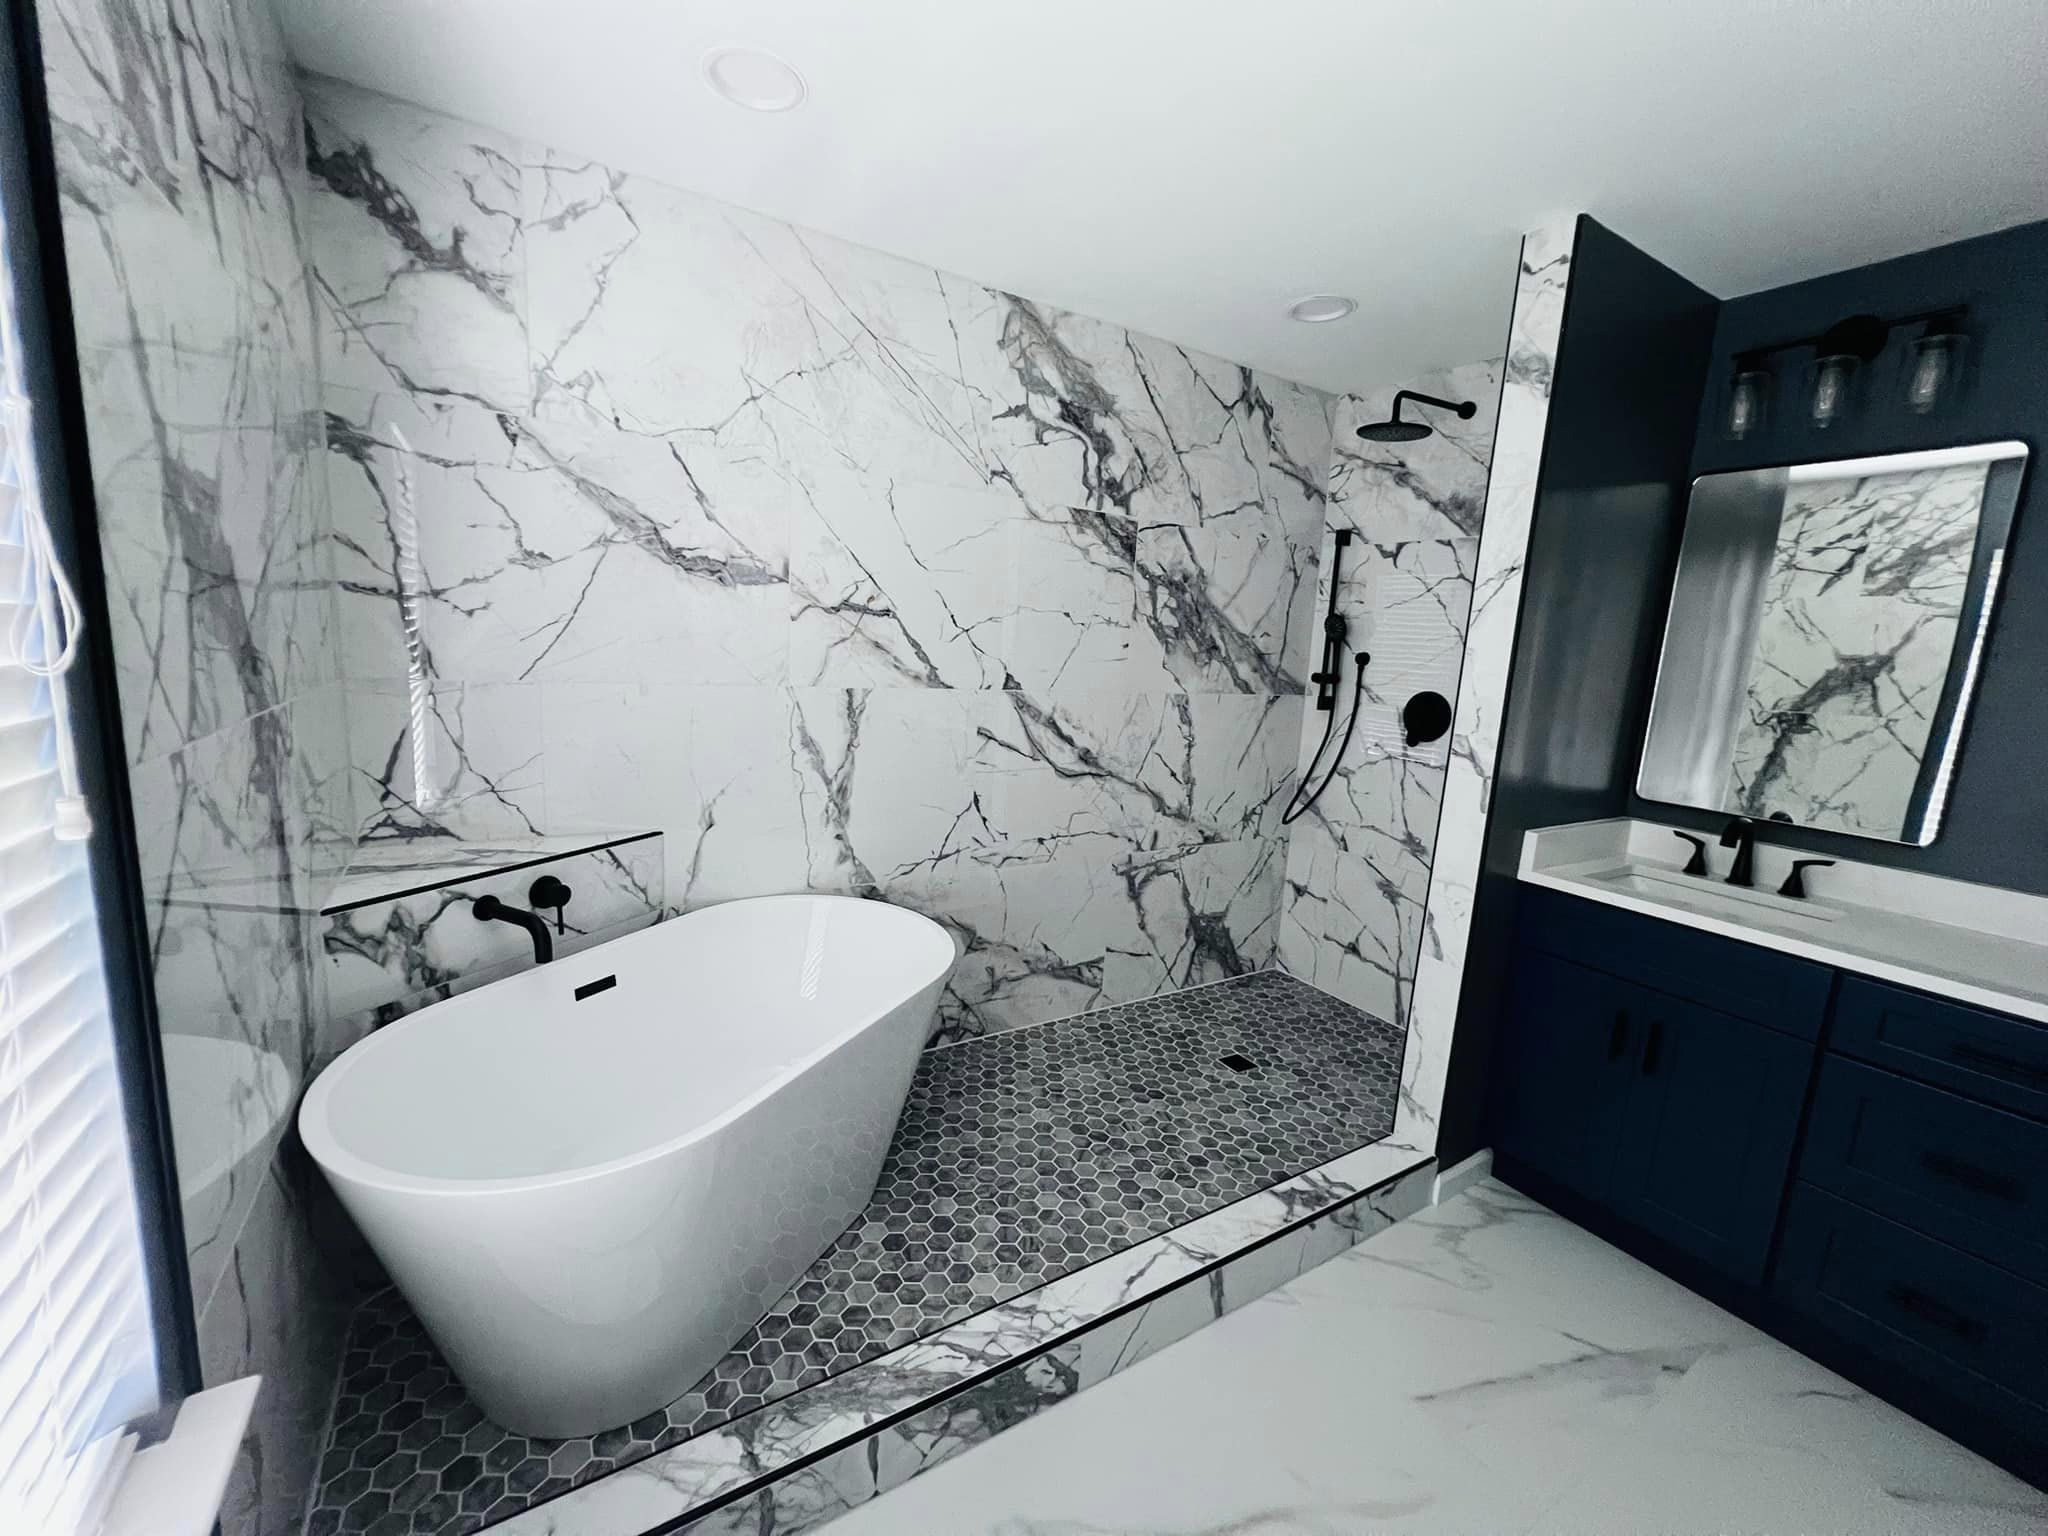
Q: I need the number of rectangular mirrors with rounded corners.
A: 1